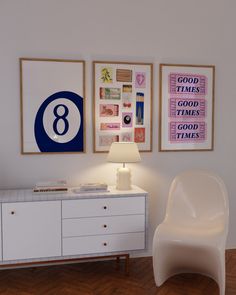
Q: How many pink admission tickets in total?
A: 3